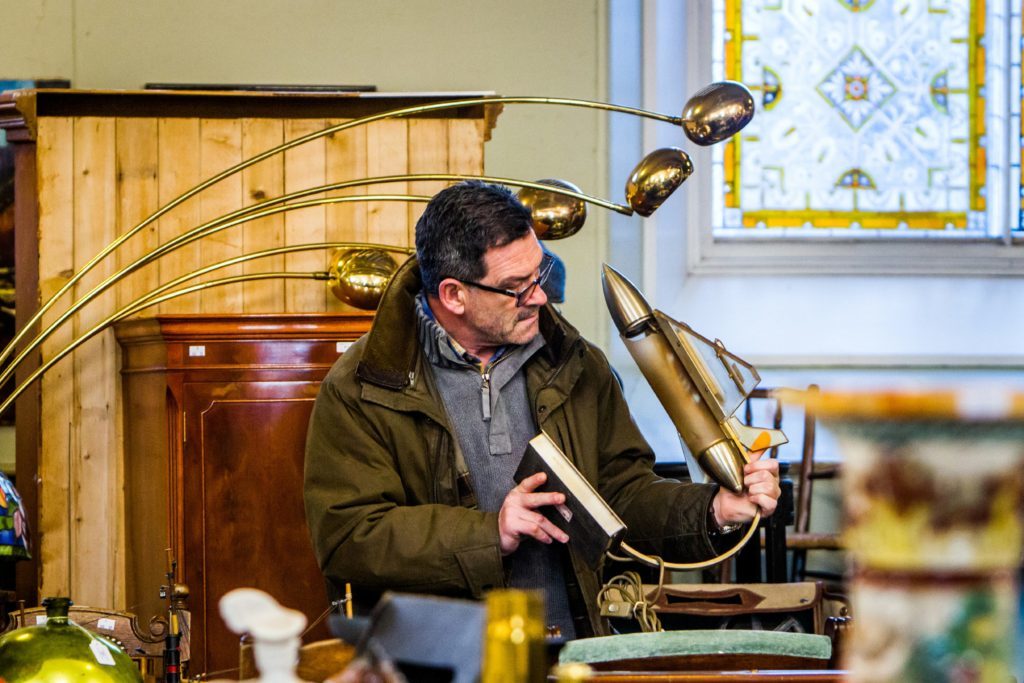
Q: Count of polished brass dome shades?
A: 4